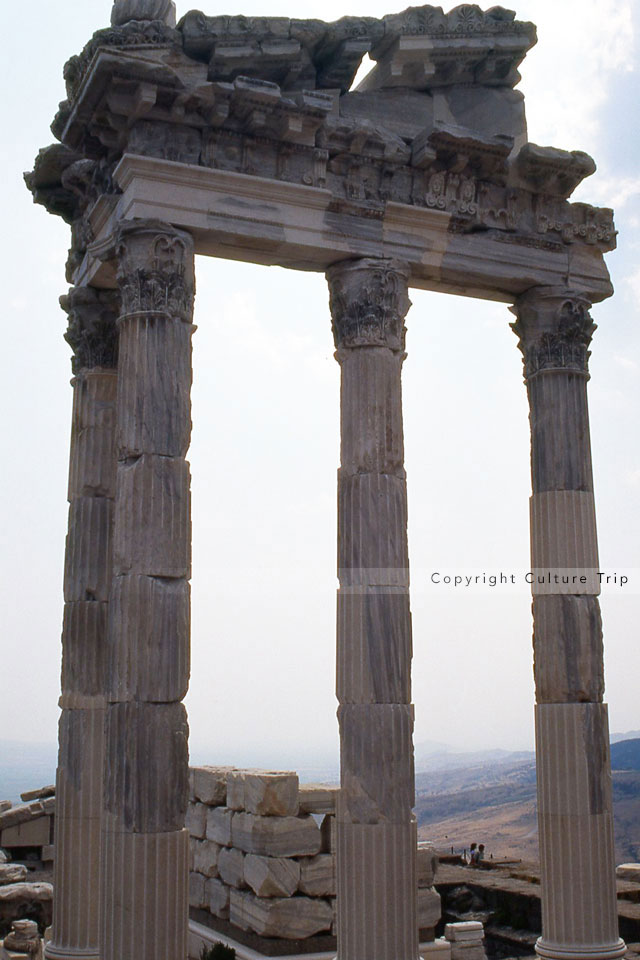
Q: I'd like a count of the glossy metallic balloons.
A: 0